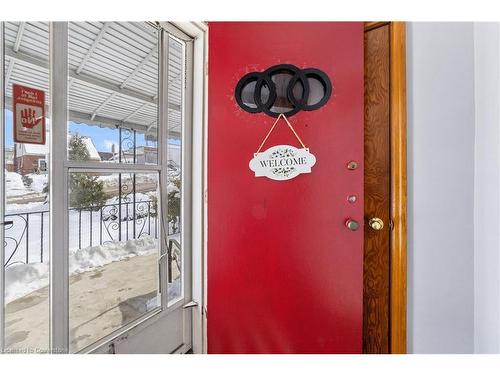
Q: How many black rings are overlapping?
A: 3